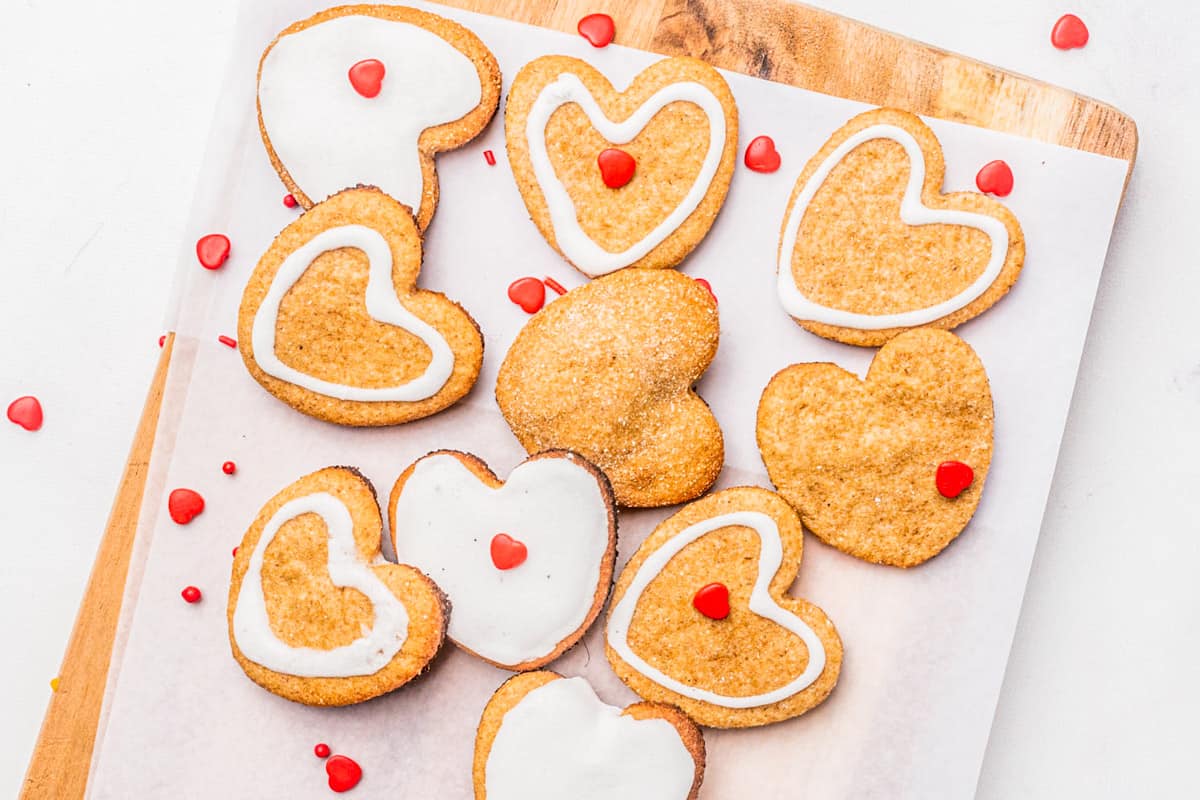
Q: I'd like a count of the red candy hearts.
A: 15